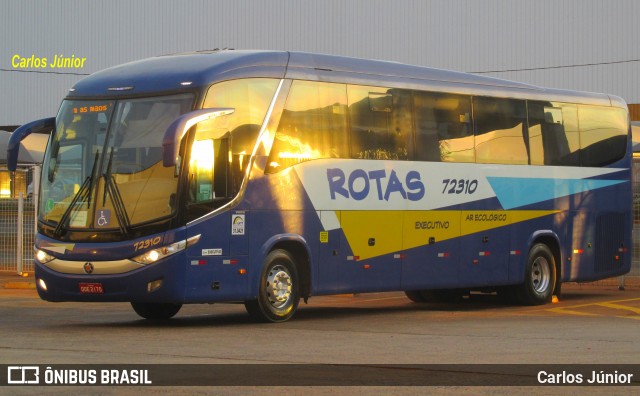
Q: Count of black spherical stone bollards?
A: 0